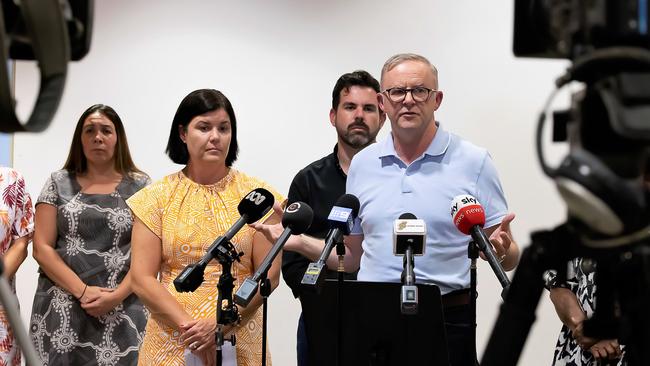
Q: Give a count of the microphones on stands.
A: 5